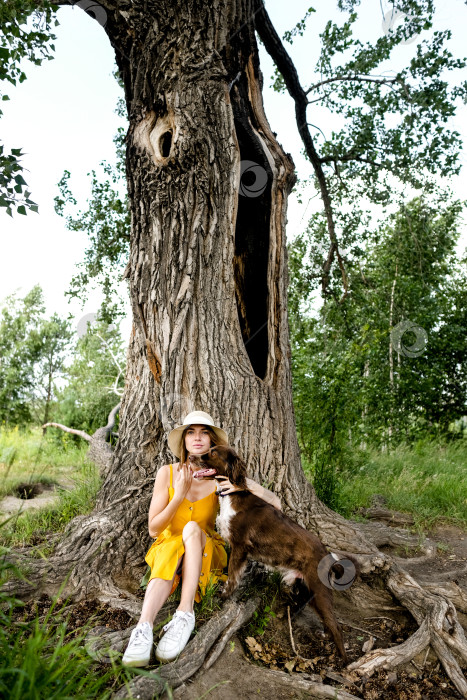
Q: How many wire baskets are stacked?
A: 0